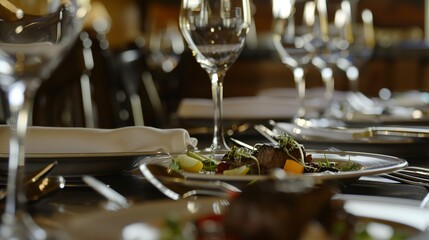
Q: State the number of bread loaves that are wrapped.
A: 0